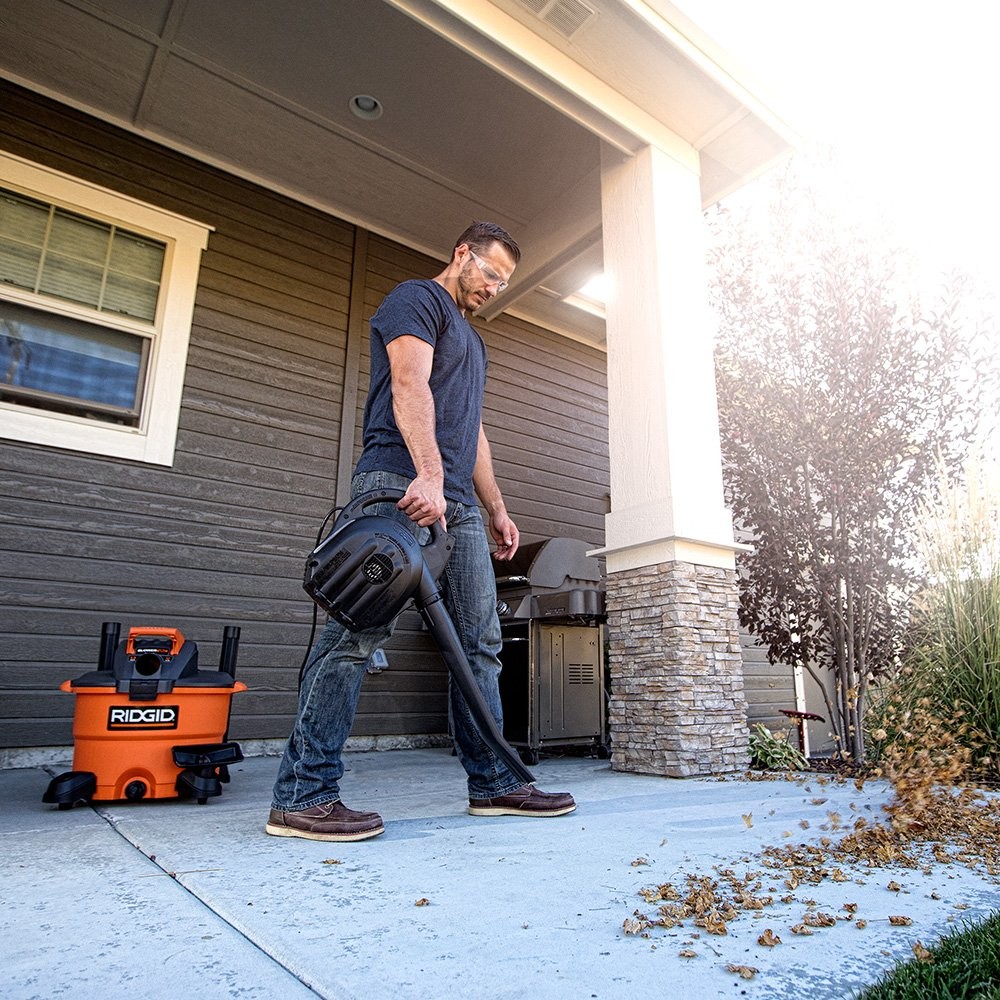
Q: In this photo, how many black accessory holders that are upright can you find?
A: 2